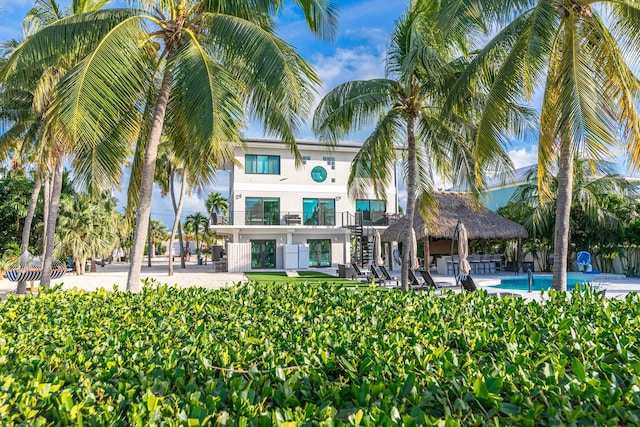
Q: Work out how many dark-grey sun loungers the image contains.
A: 6